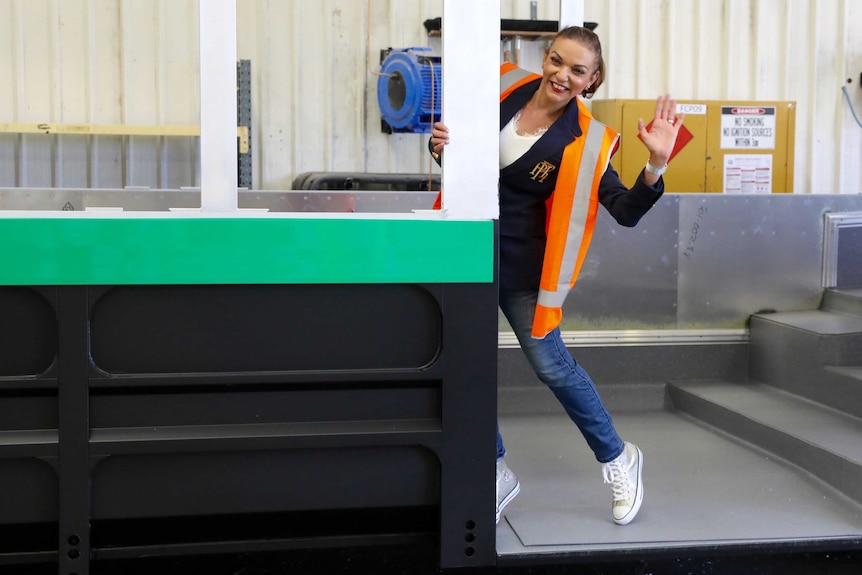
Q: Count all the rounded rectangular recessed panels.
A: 4